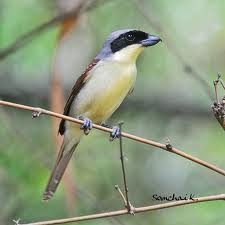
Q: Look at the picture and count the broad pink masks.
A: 0